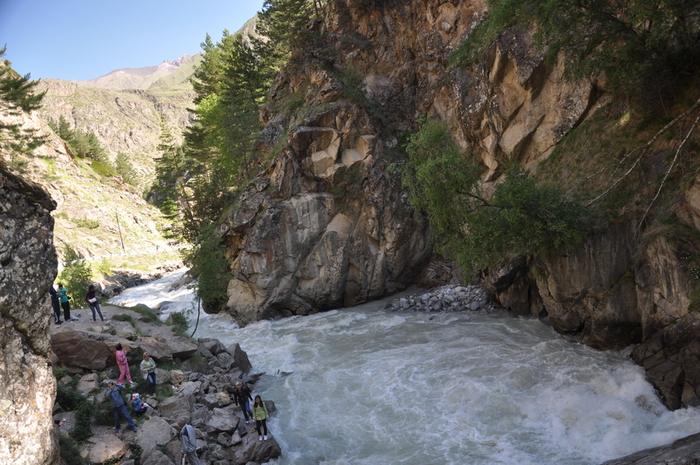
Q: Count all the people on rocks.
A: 10